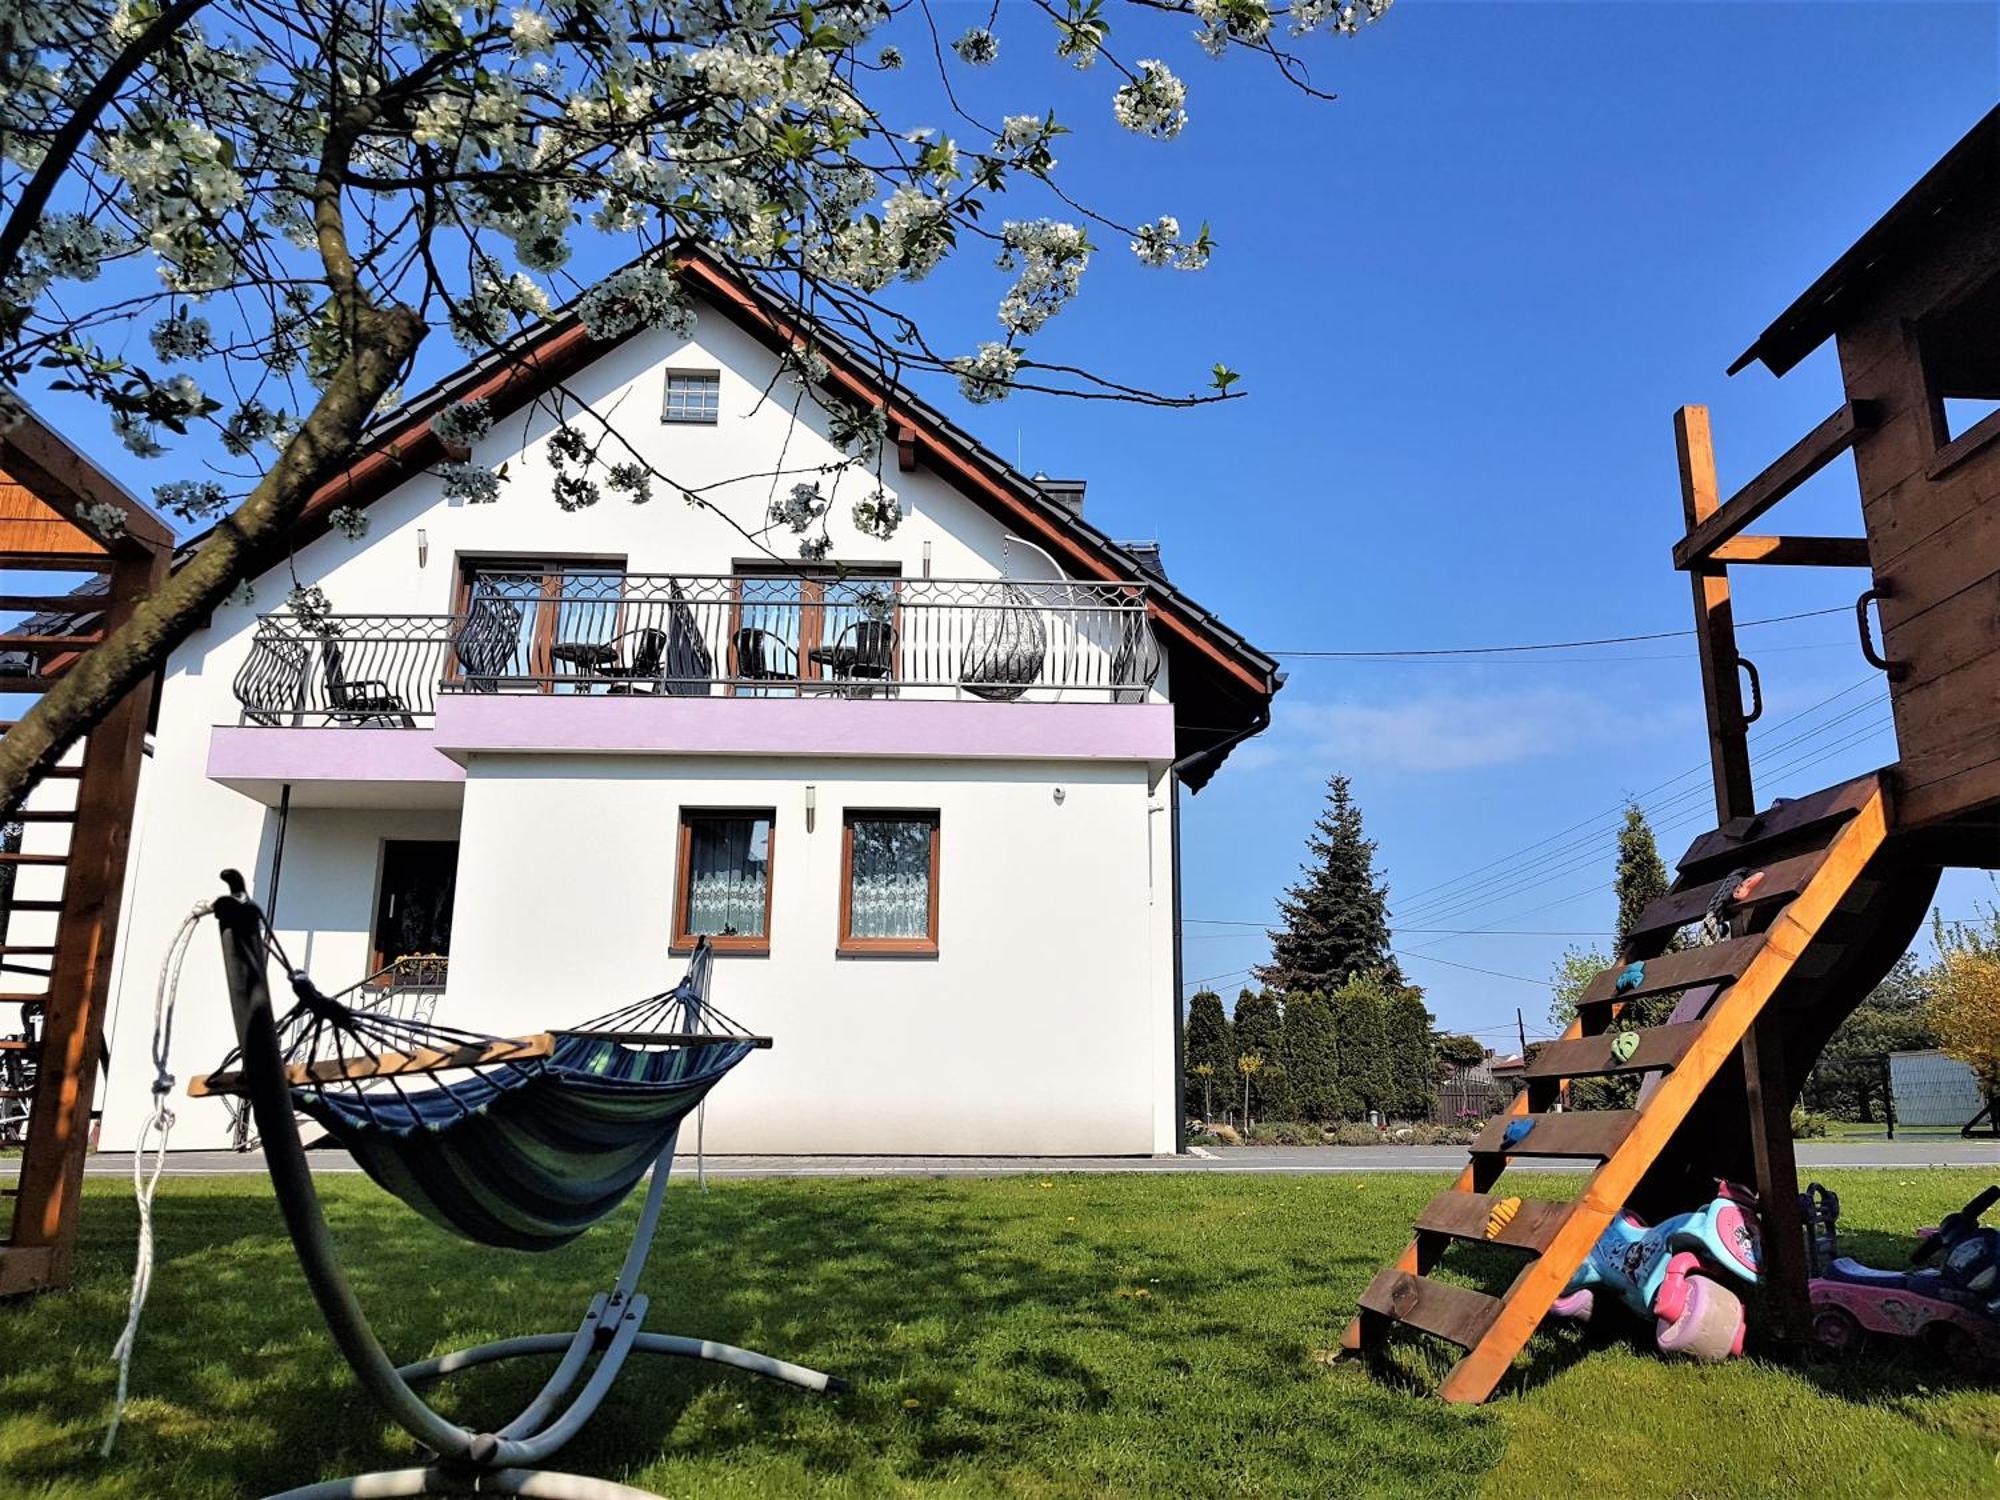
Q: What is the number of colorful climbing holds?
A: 5